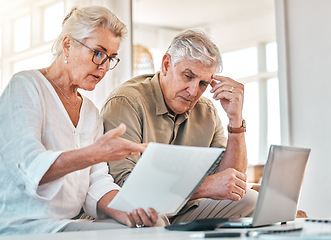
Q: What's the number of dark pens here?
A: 1